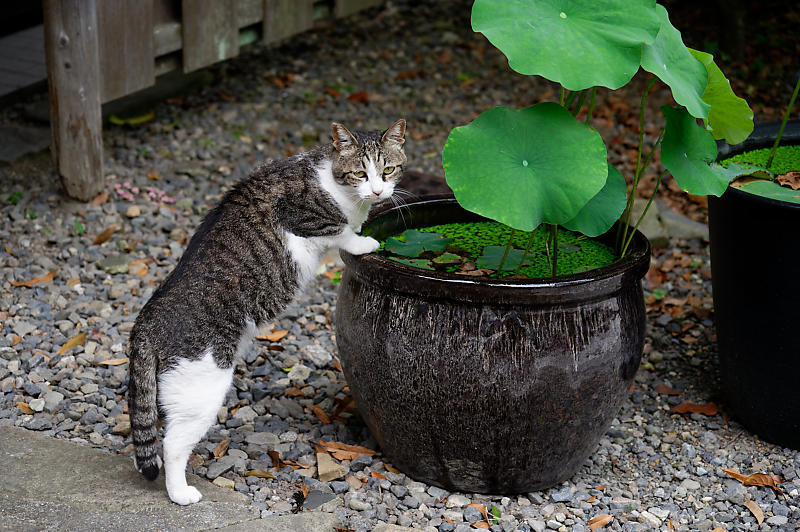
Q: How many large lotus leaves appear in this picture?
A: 6